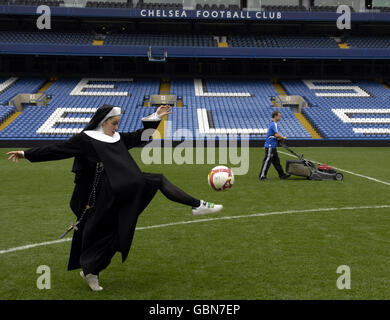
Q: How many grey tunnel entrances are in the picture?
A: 3